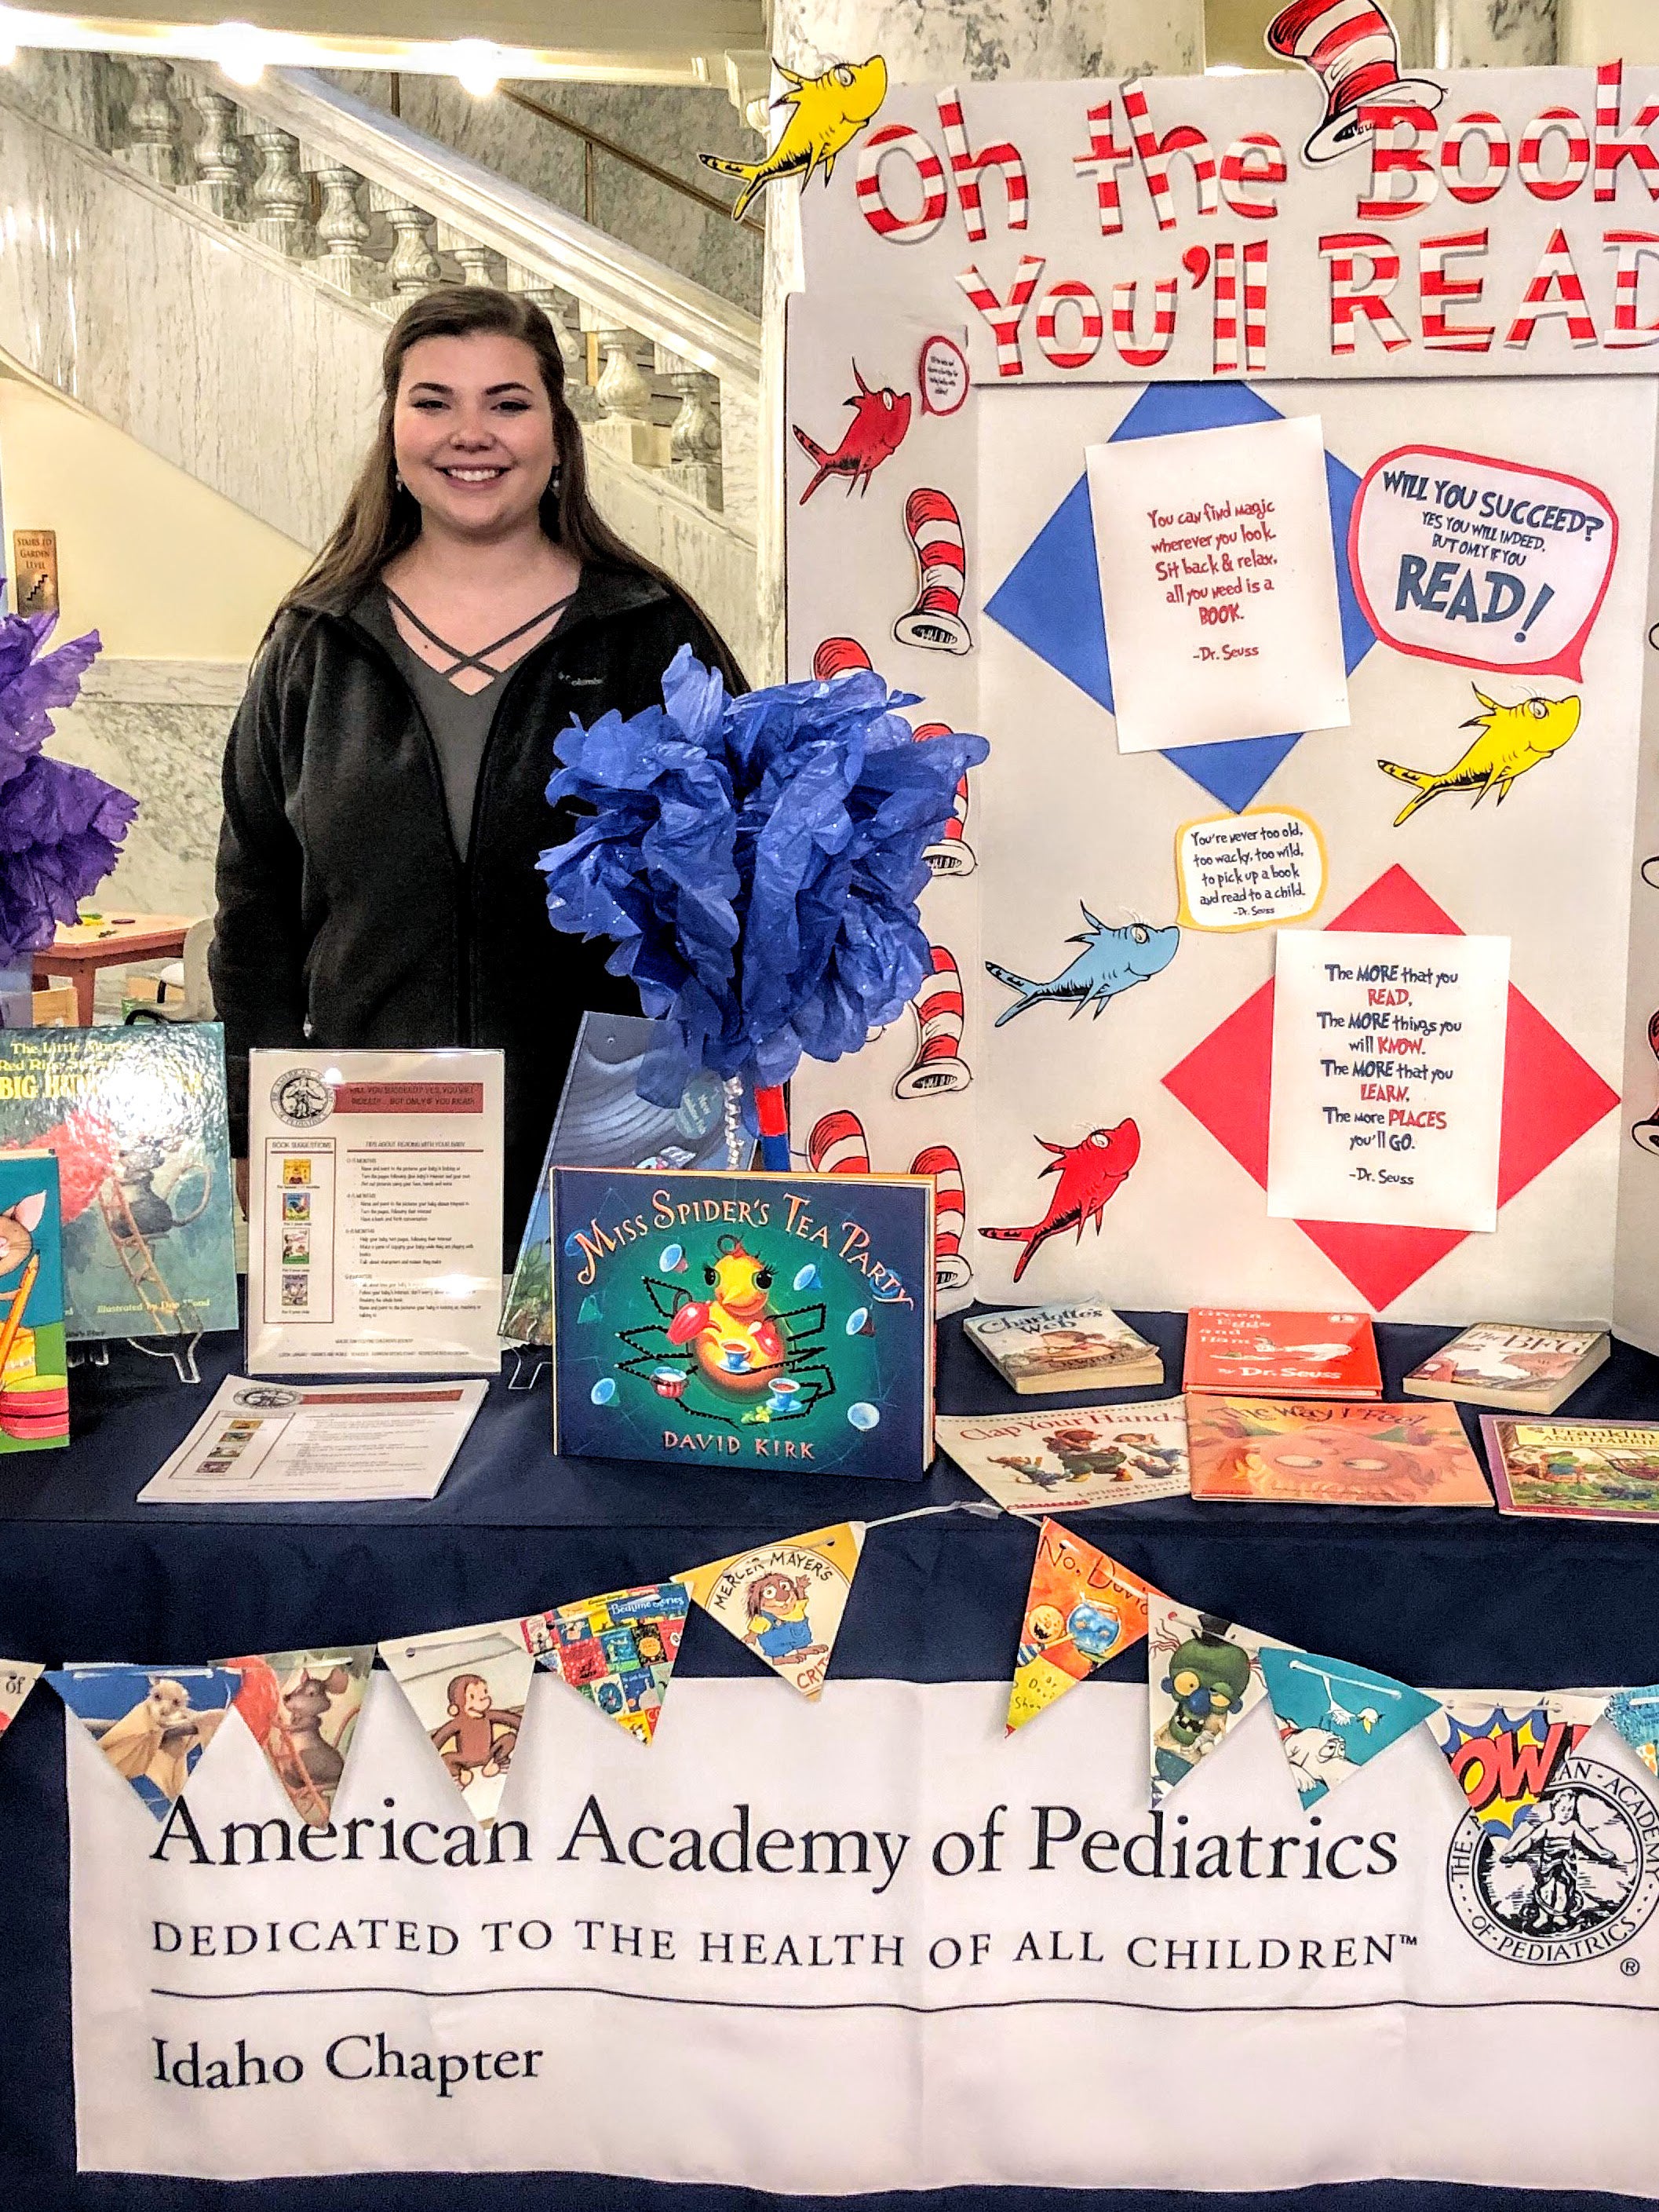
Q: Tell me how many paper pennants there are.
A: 11